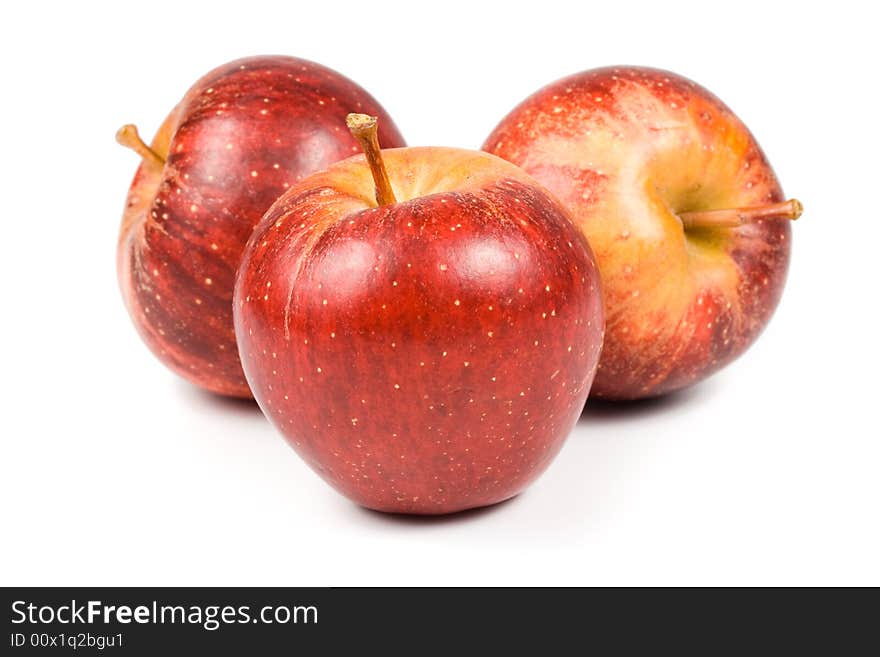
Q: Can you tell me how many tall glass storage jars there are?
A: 0